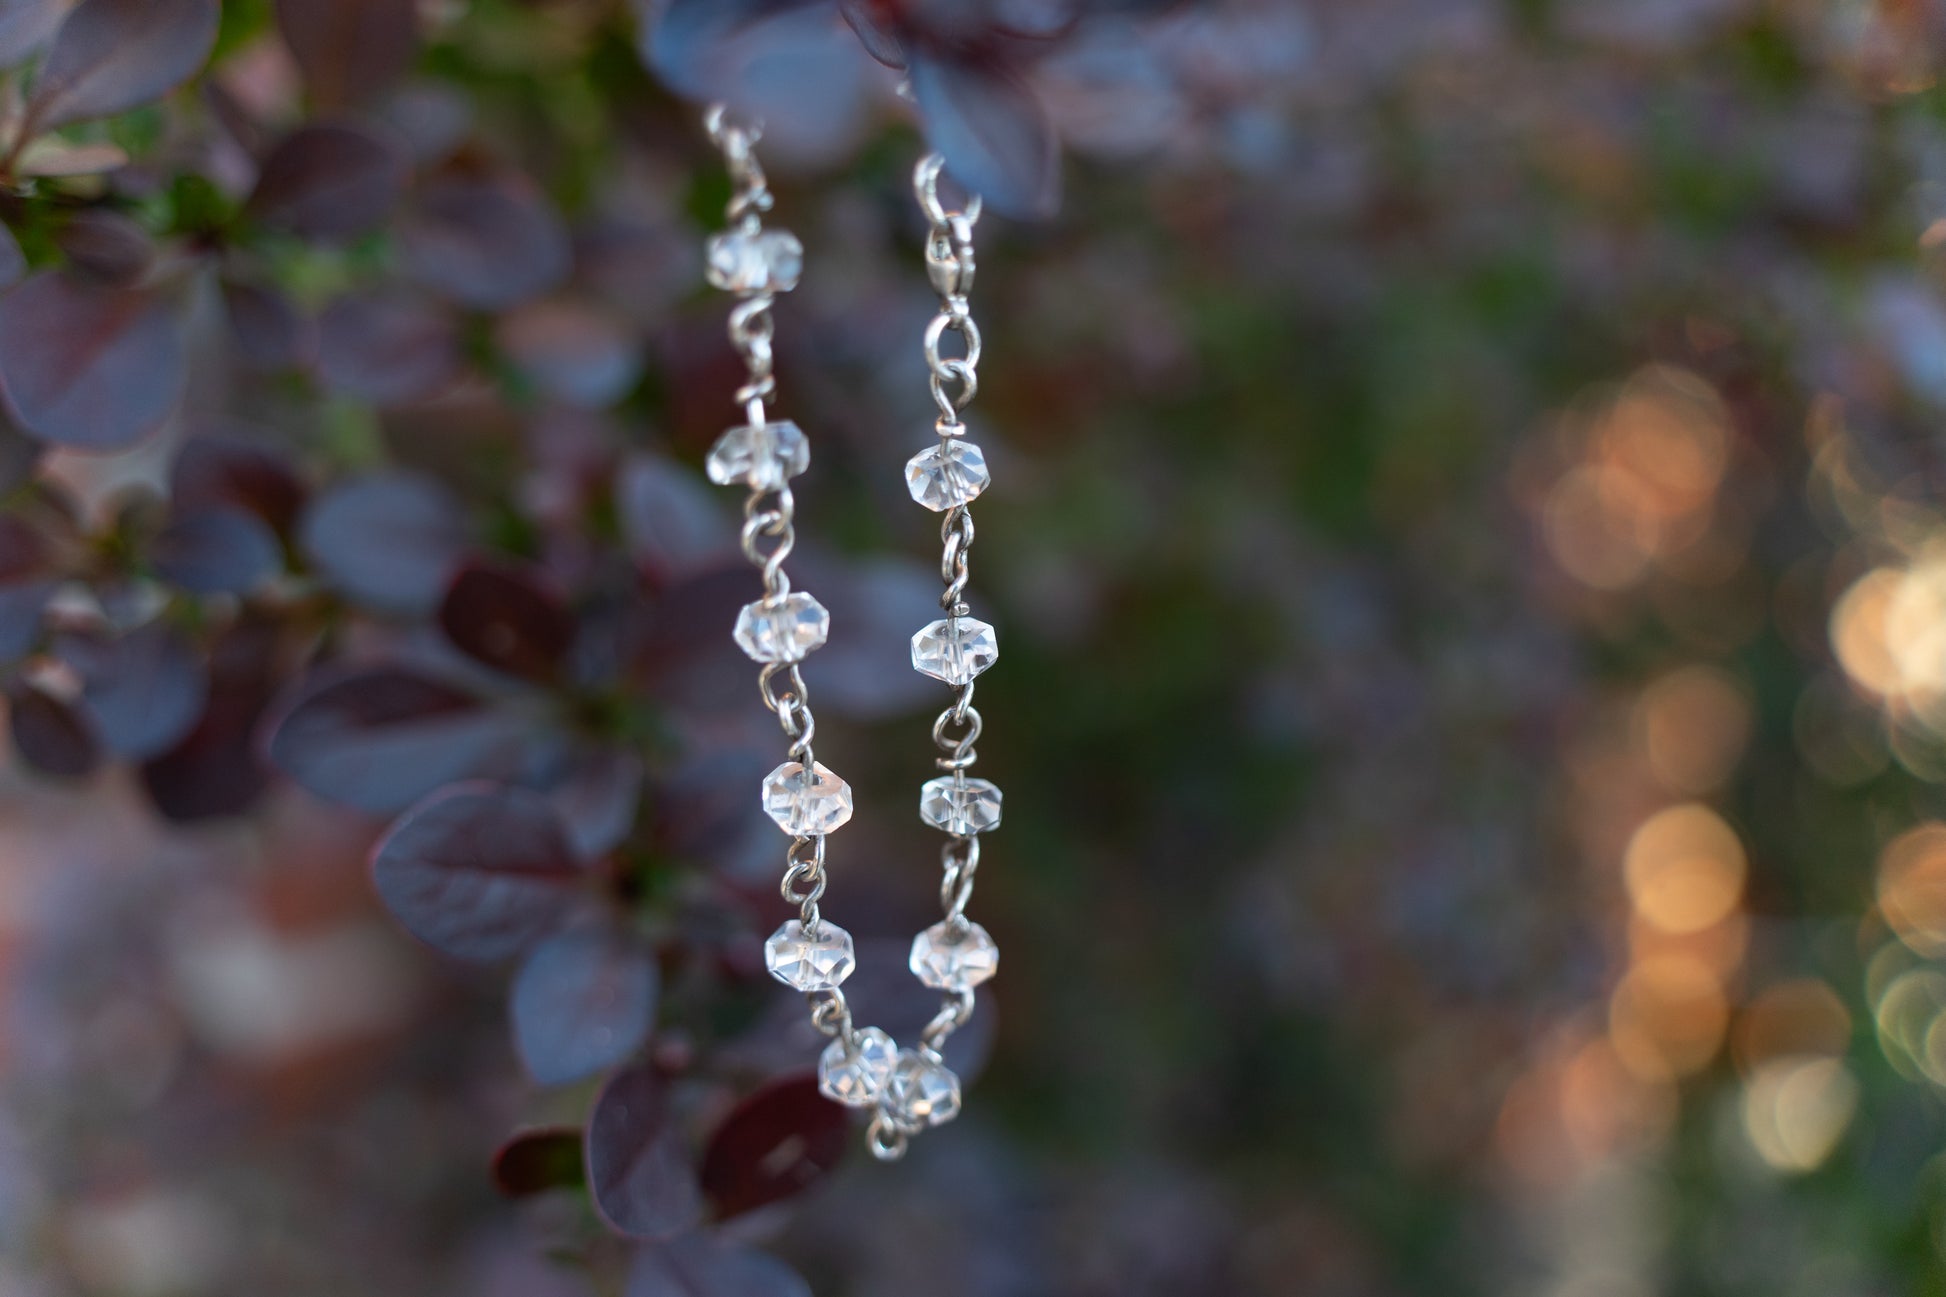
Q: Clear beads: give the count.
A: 11